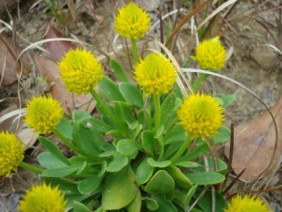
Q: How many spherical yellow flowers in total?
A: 9